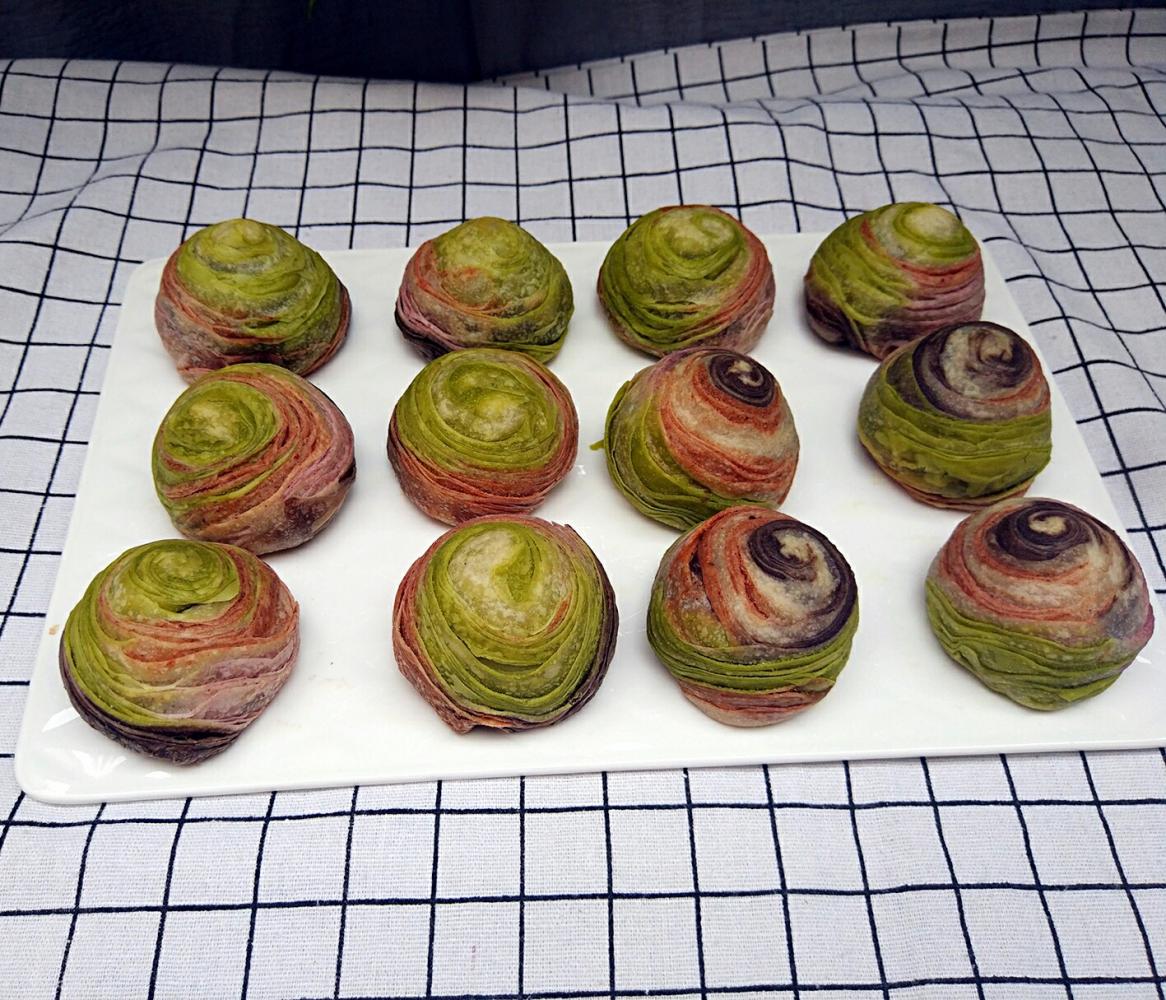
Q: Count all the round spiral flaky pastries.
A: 12